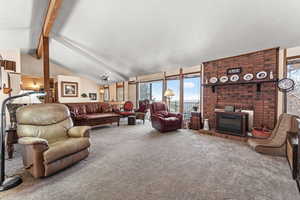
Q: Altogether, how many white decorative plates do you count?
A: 5